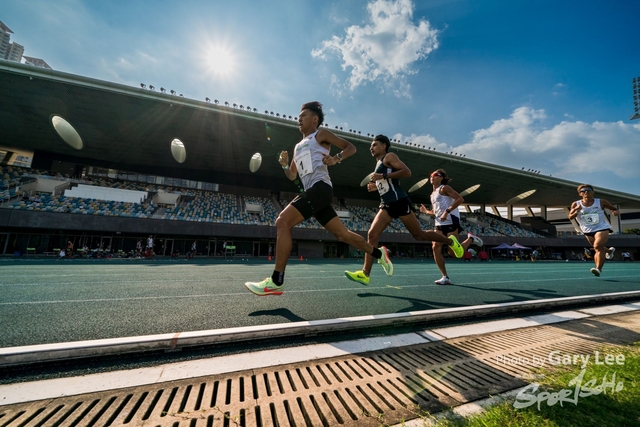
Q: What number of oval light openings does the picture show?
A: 7